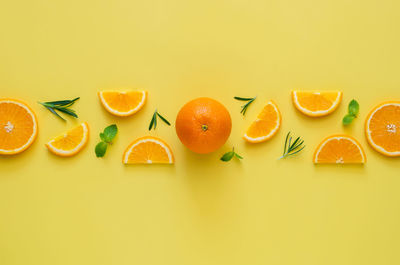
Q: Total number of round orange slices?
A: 2